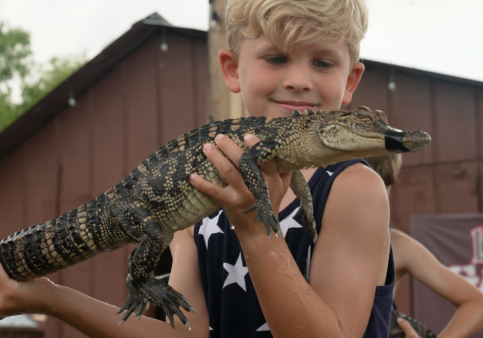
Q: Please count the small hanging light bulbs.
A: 3